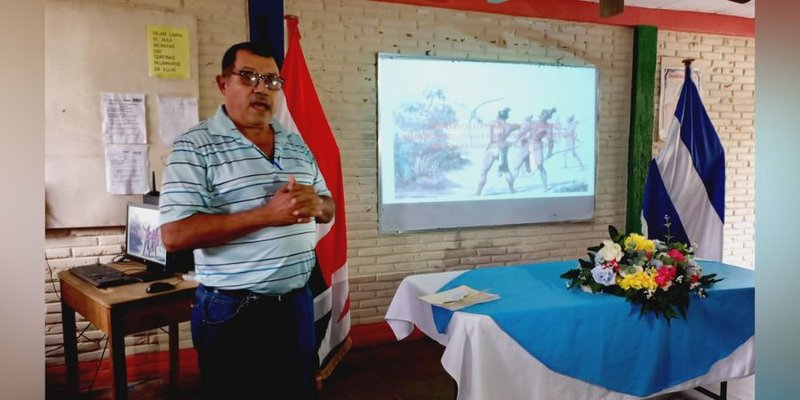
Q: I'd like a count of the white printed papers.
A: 3